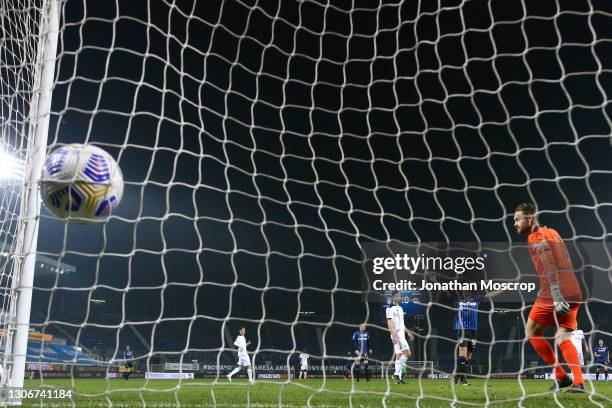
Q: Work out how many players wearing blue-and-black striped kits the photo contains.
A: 4